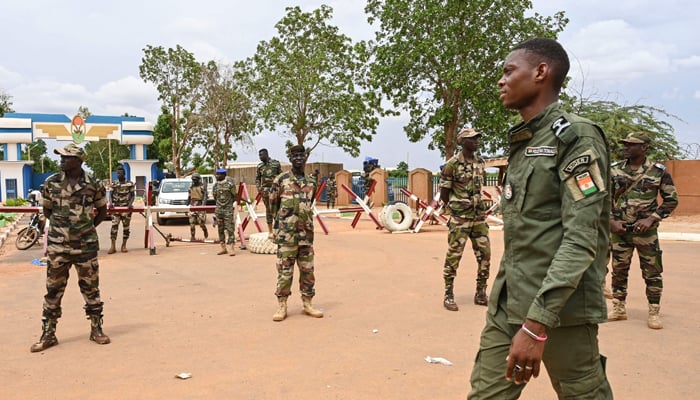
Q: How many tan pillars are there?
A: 3